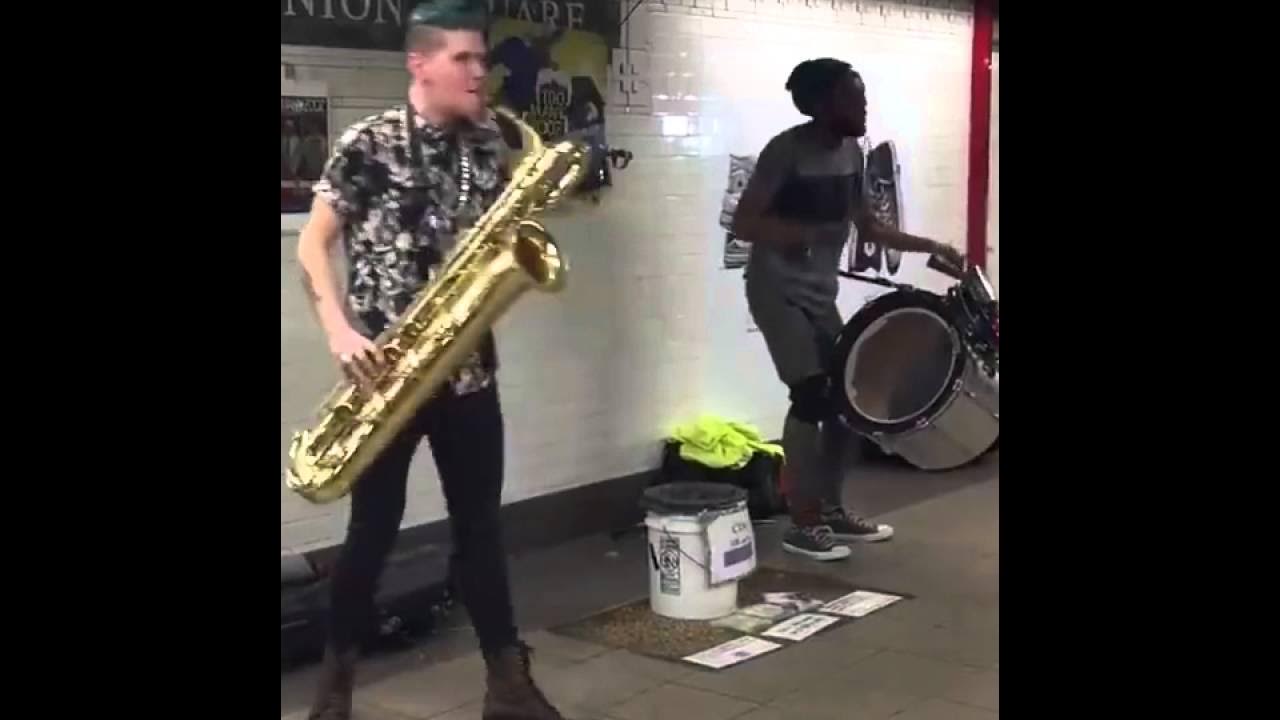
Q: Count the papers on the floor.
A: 3